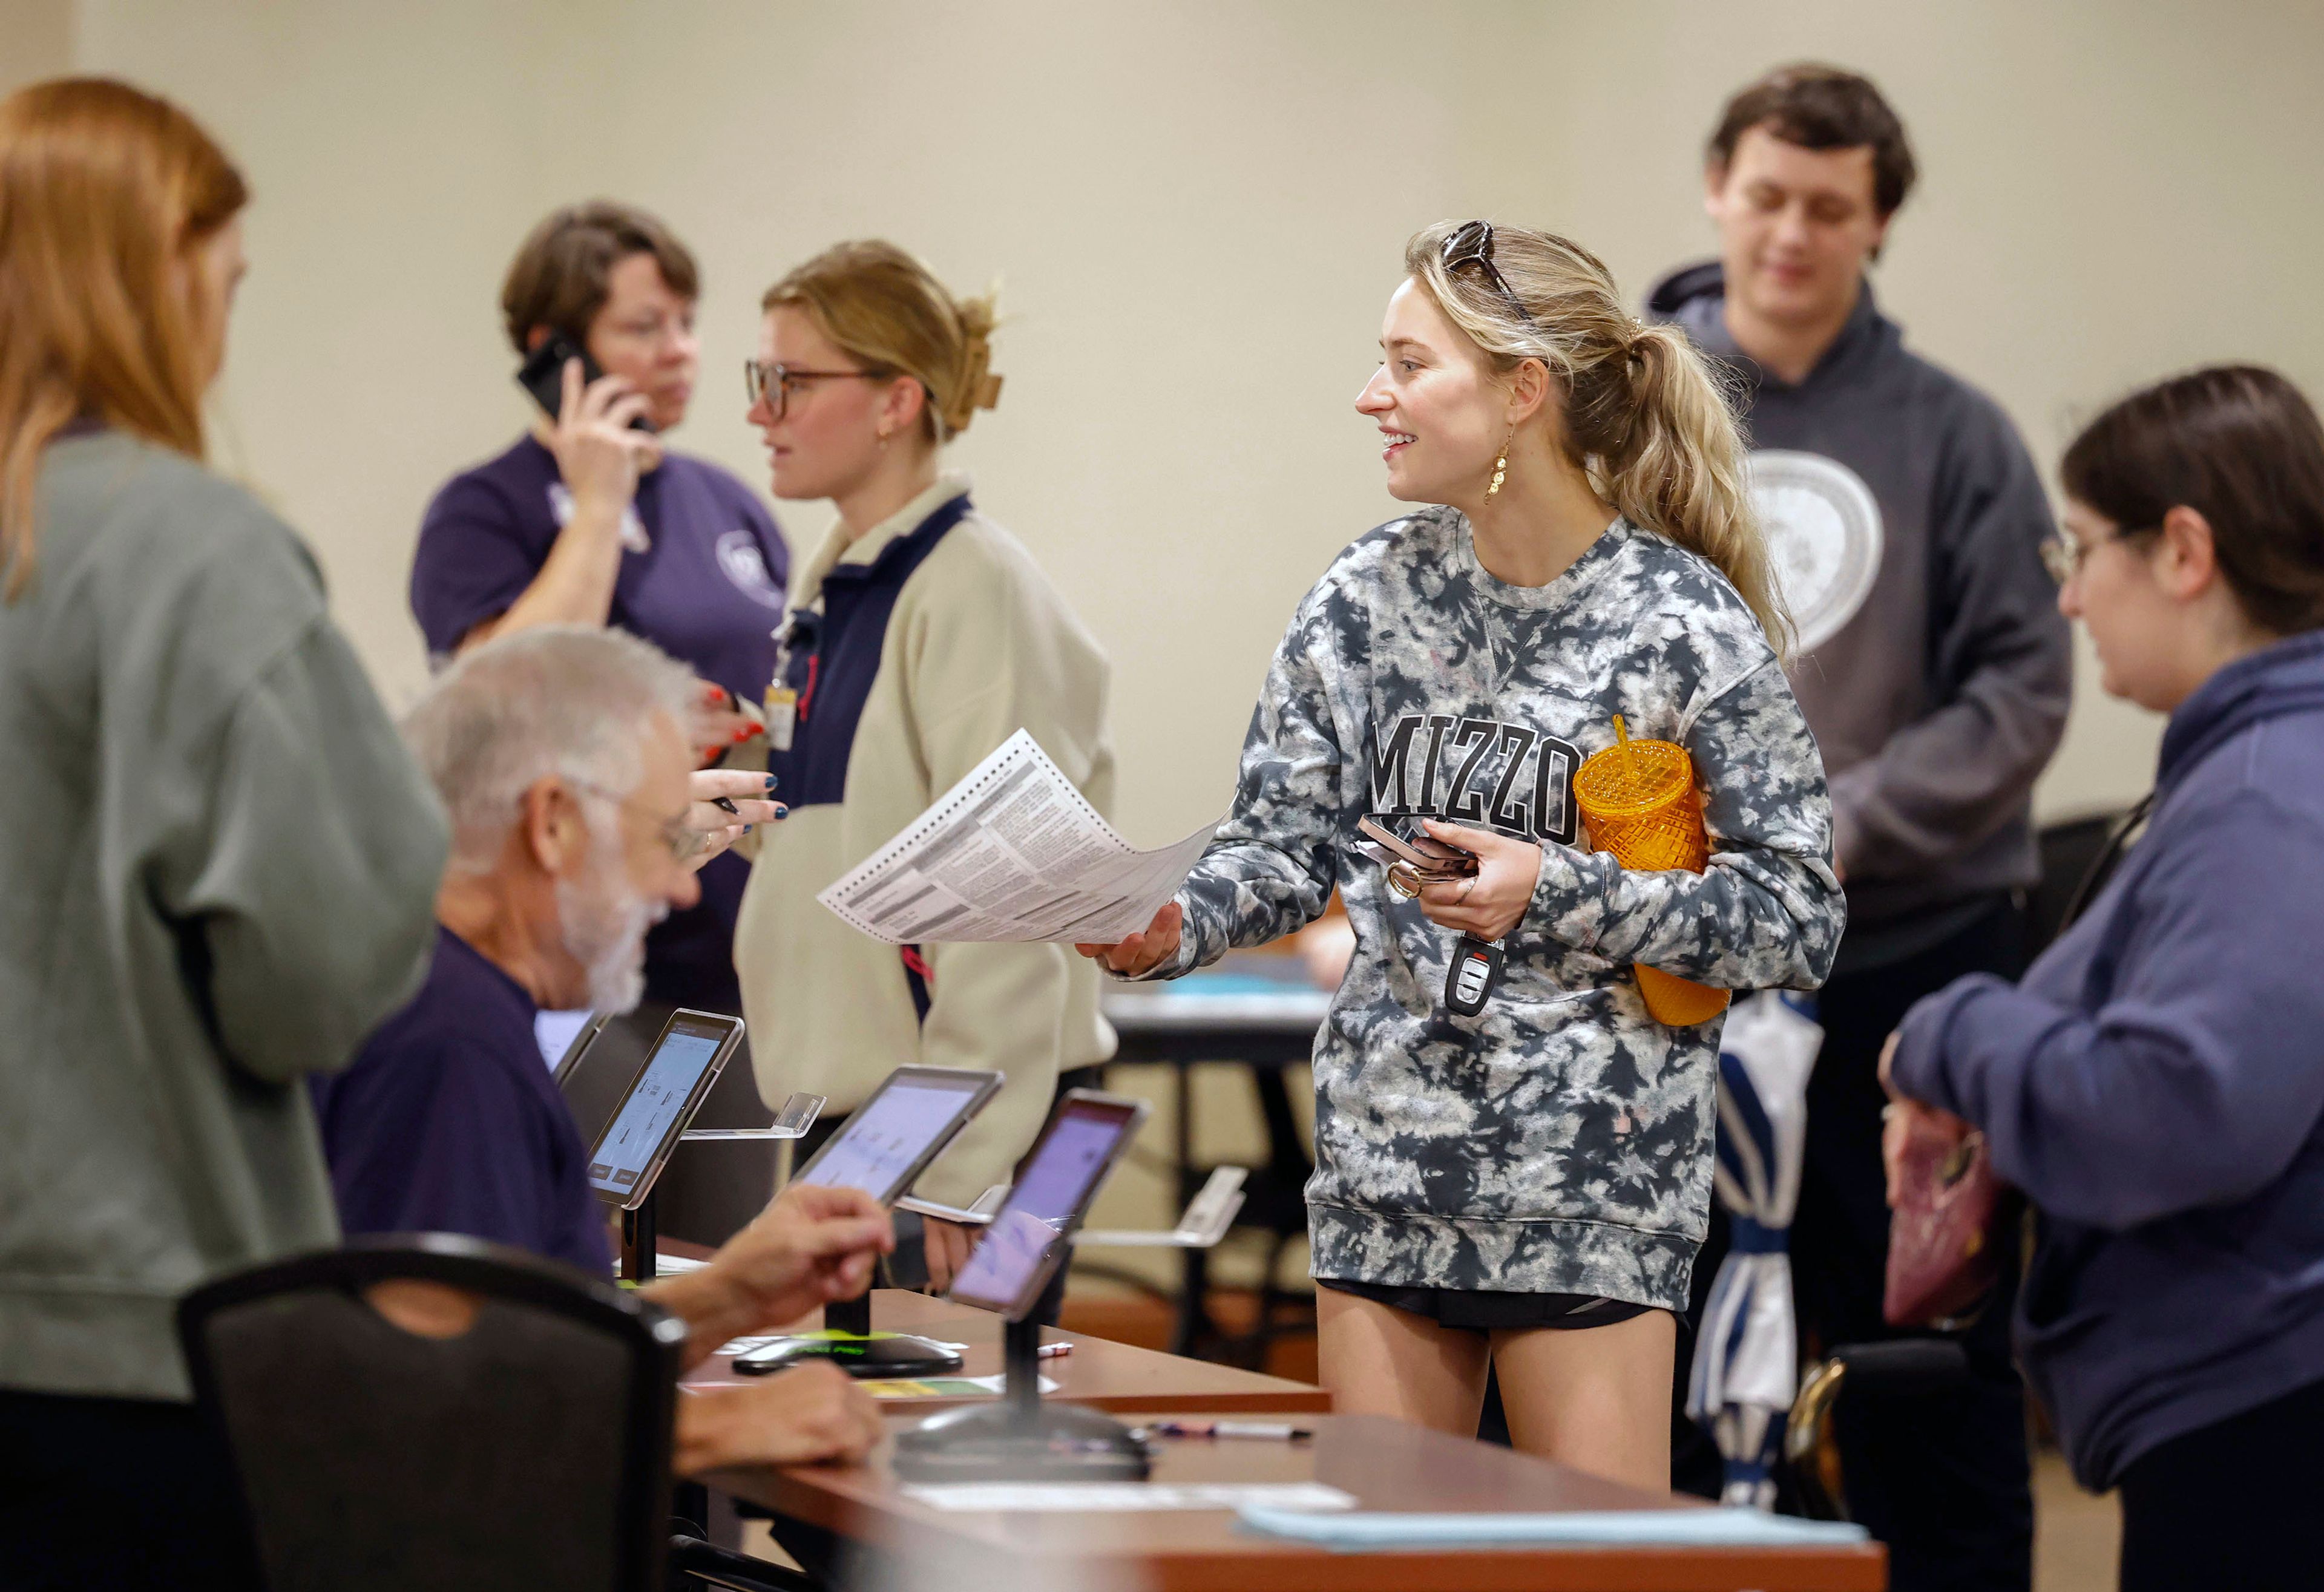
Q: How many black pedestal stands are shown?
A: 3